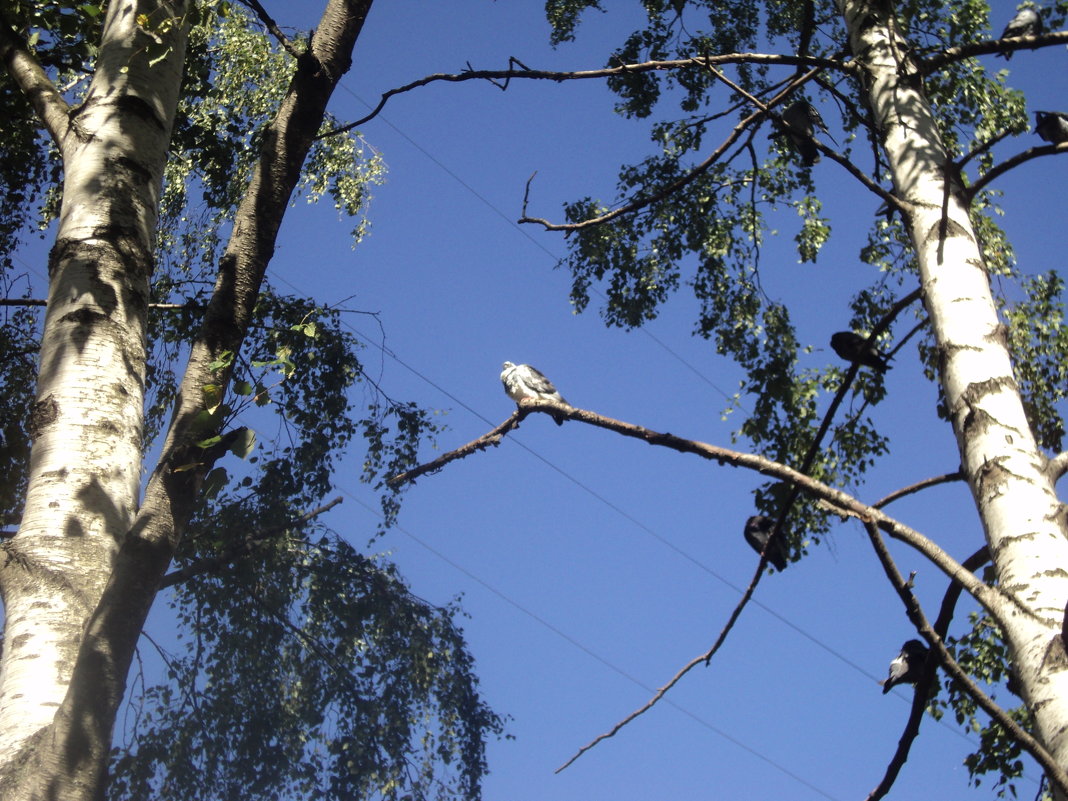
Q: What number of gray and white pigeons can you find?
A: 1